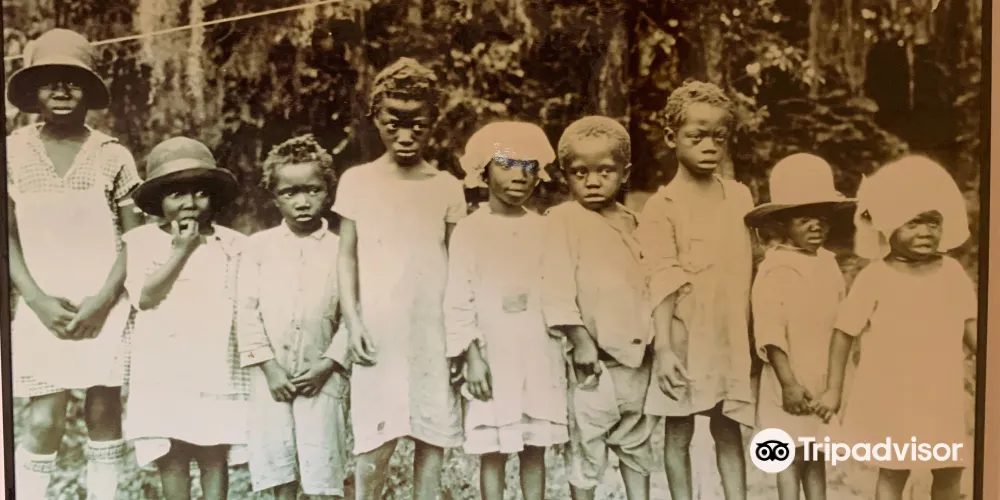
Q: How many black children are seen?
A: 9